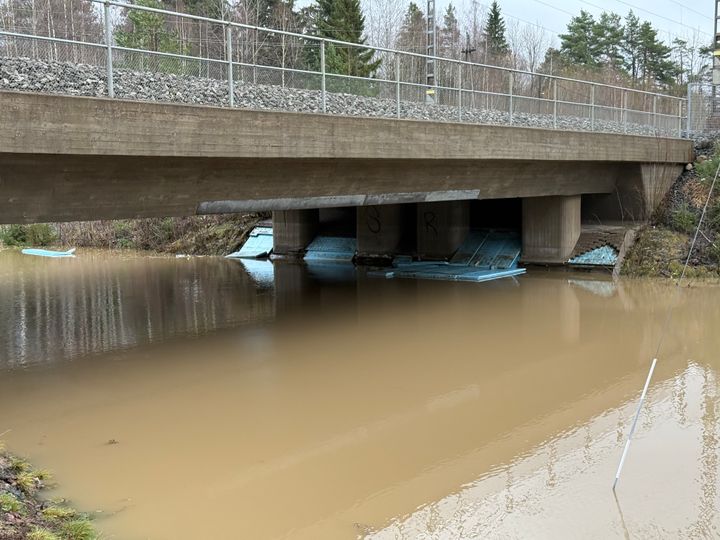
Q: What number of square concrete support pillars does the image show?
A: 4